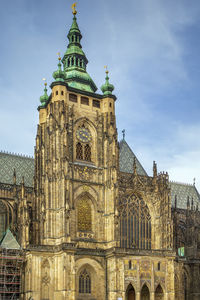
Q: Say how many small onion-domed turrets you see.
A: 3